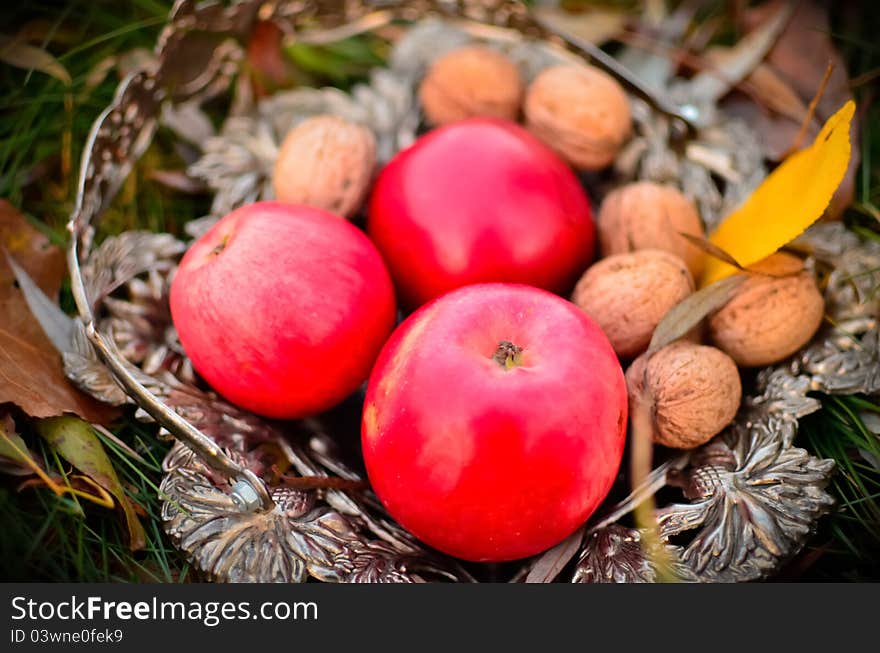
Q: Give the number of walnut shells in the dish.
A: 7